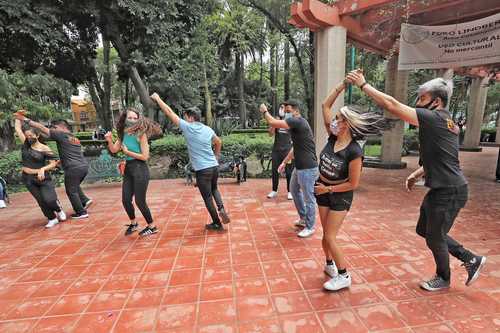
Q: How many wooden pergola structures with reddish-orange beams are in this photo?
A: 1